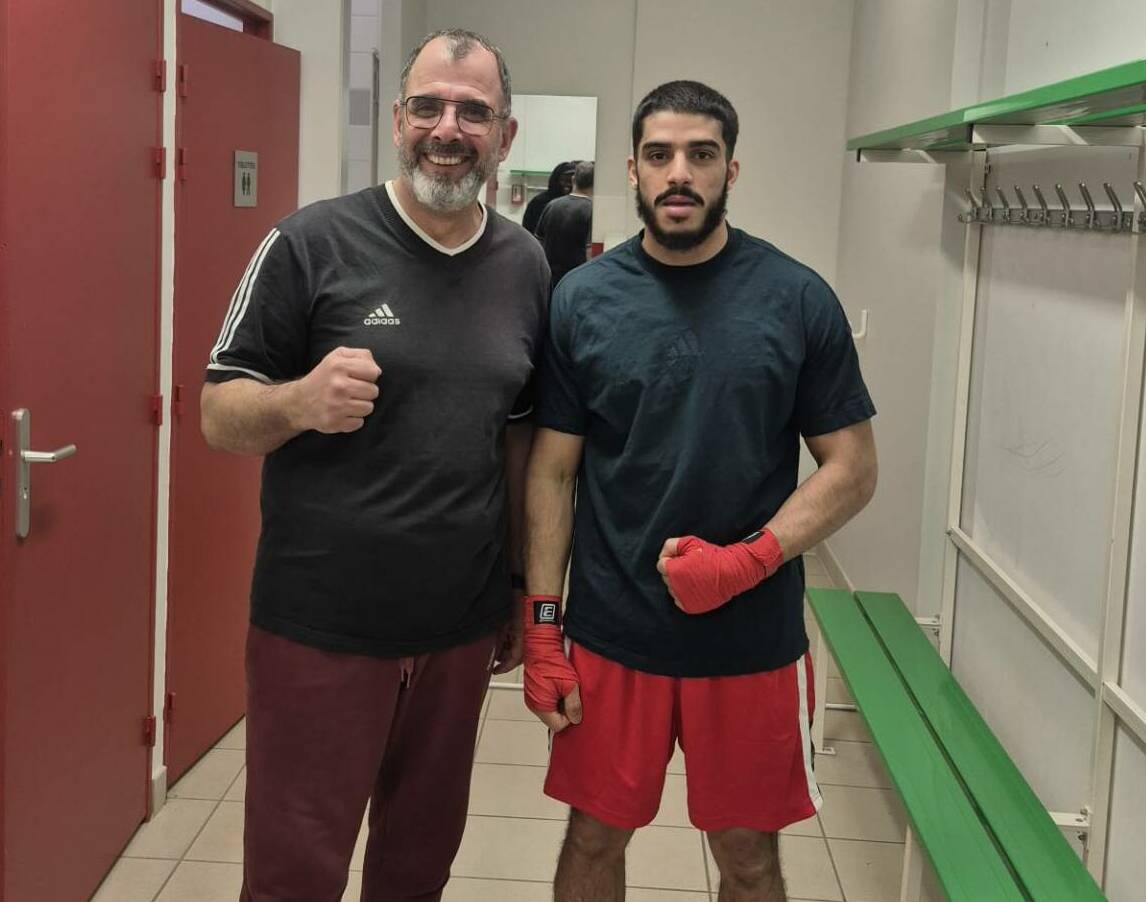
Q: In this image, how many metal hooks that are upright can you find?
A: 9